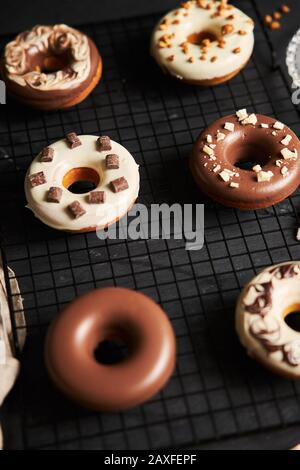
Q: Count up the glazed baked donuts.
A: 6